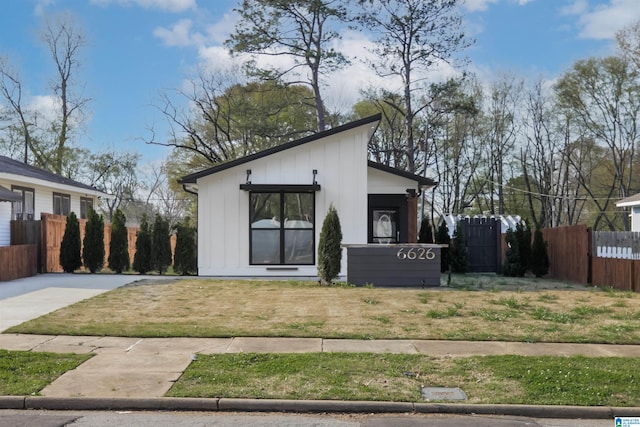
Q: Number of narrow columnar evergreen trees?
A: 13